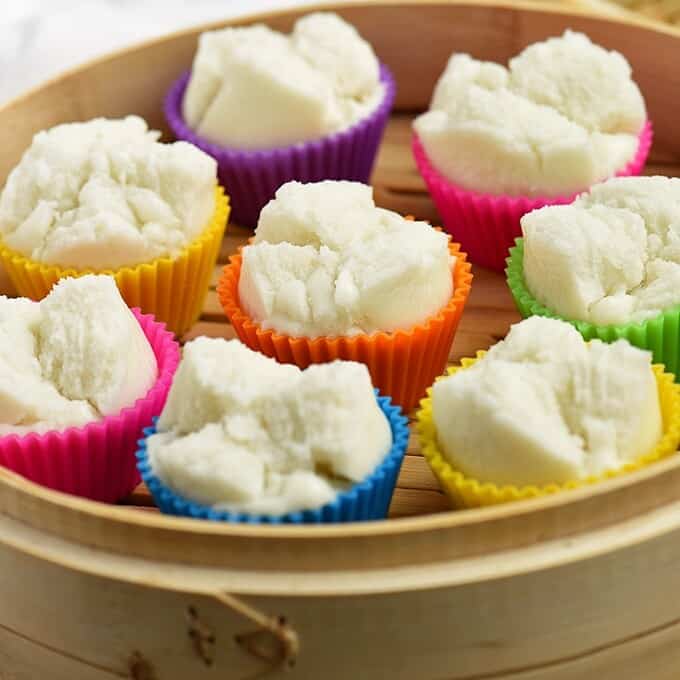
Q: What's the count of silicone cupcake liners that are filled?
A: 8